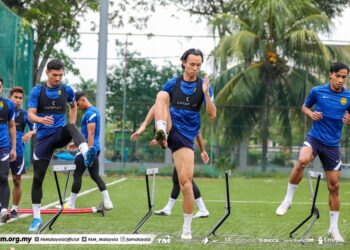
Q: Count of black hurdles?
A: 4